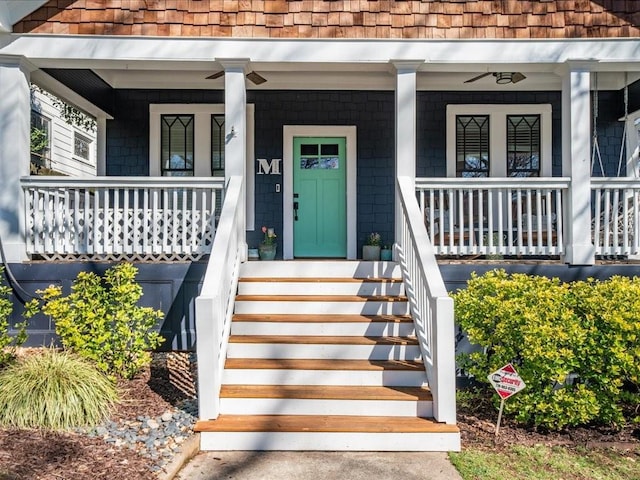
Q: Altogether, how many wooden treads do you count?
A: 7